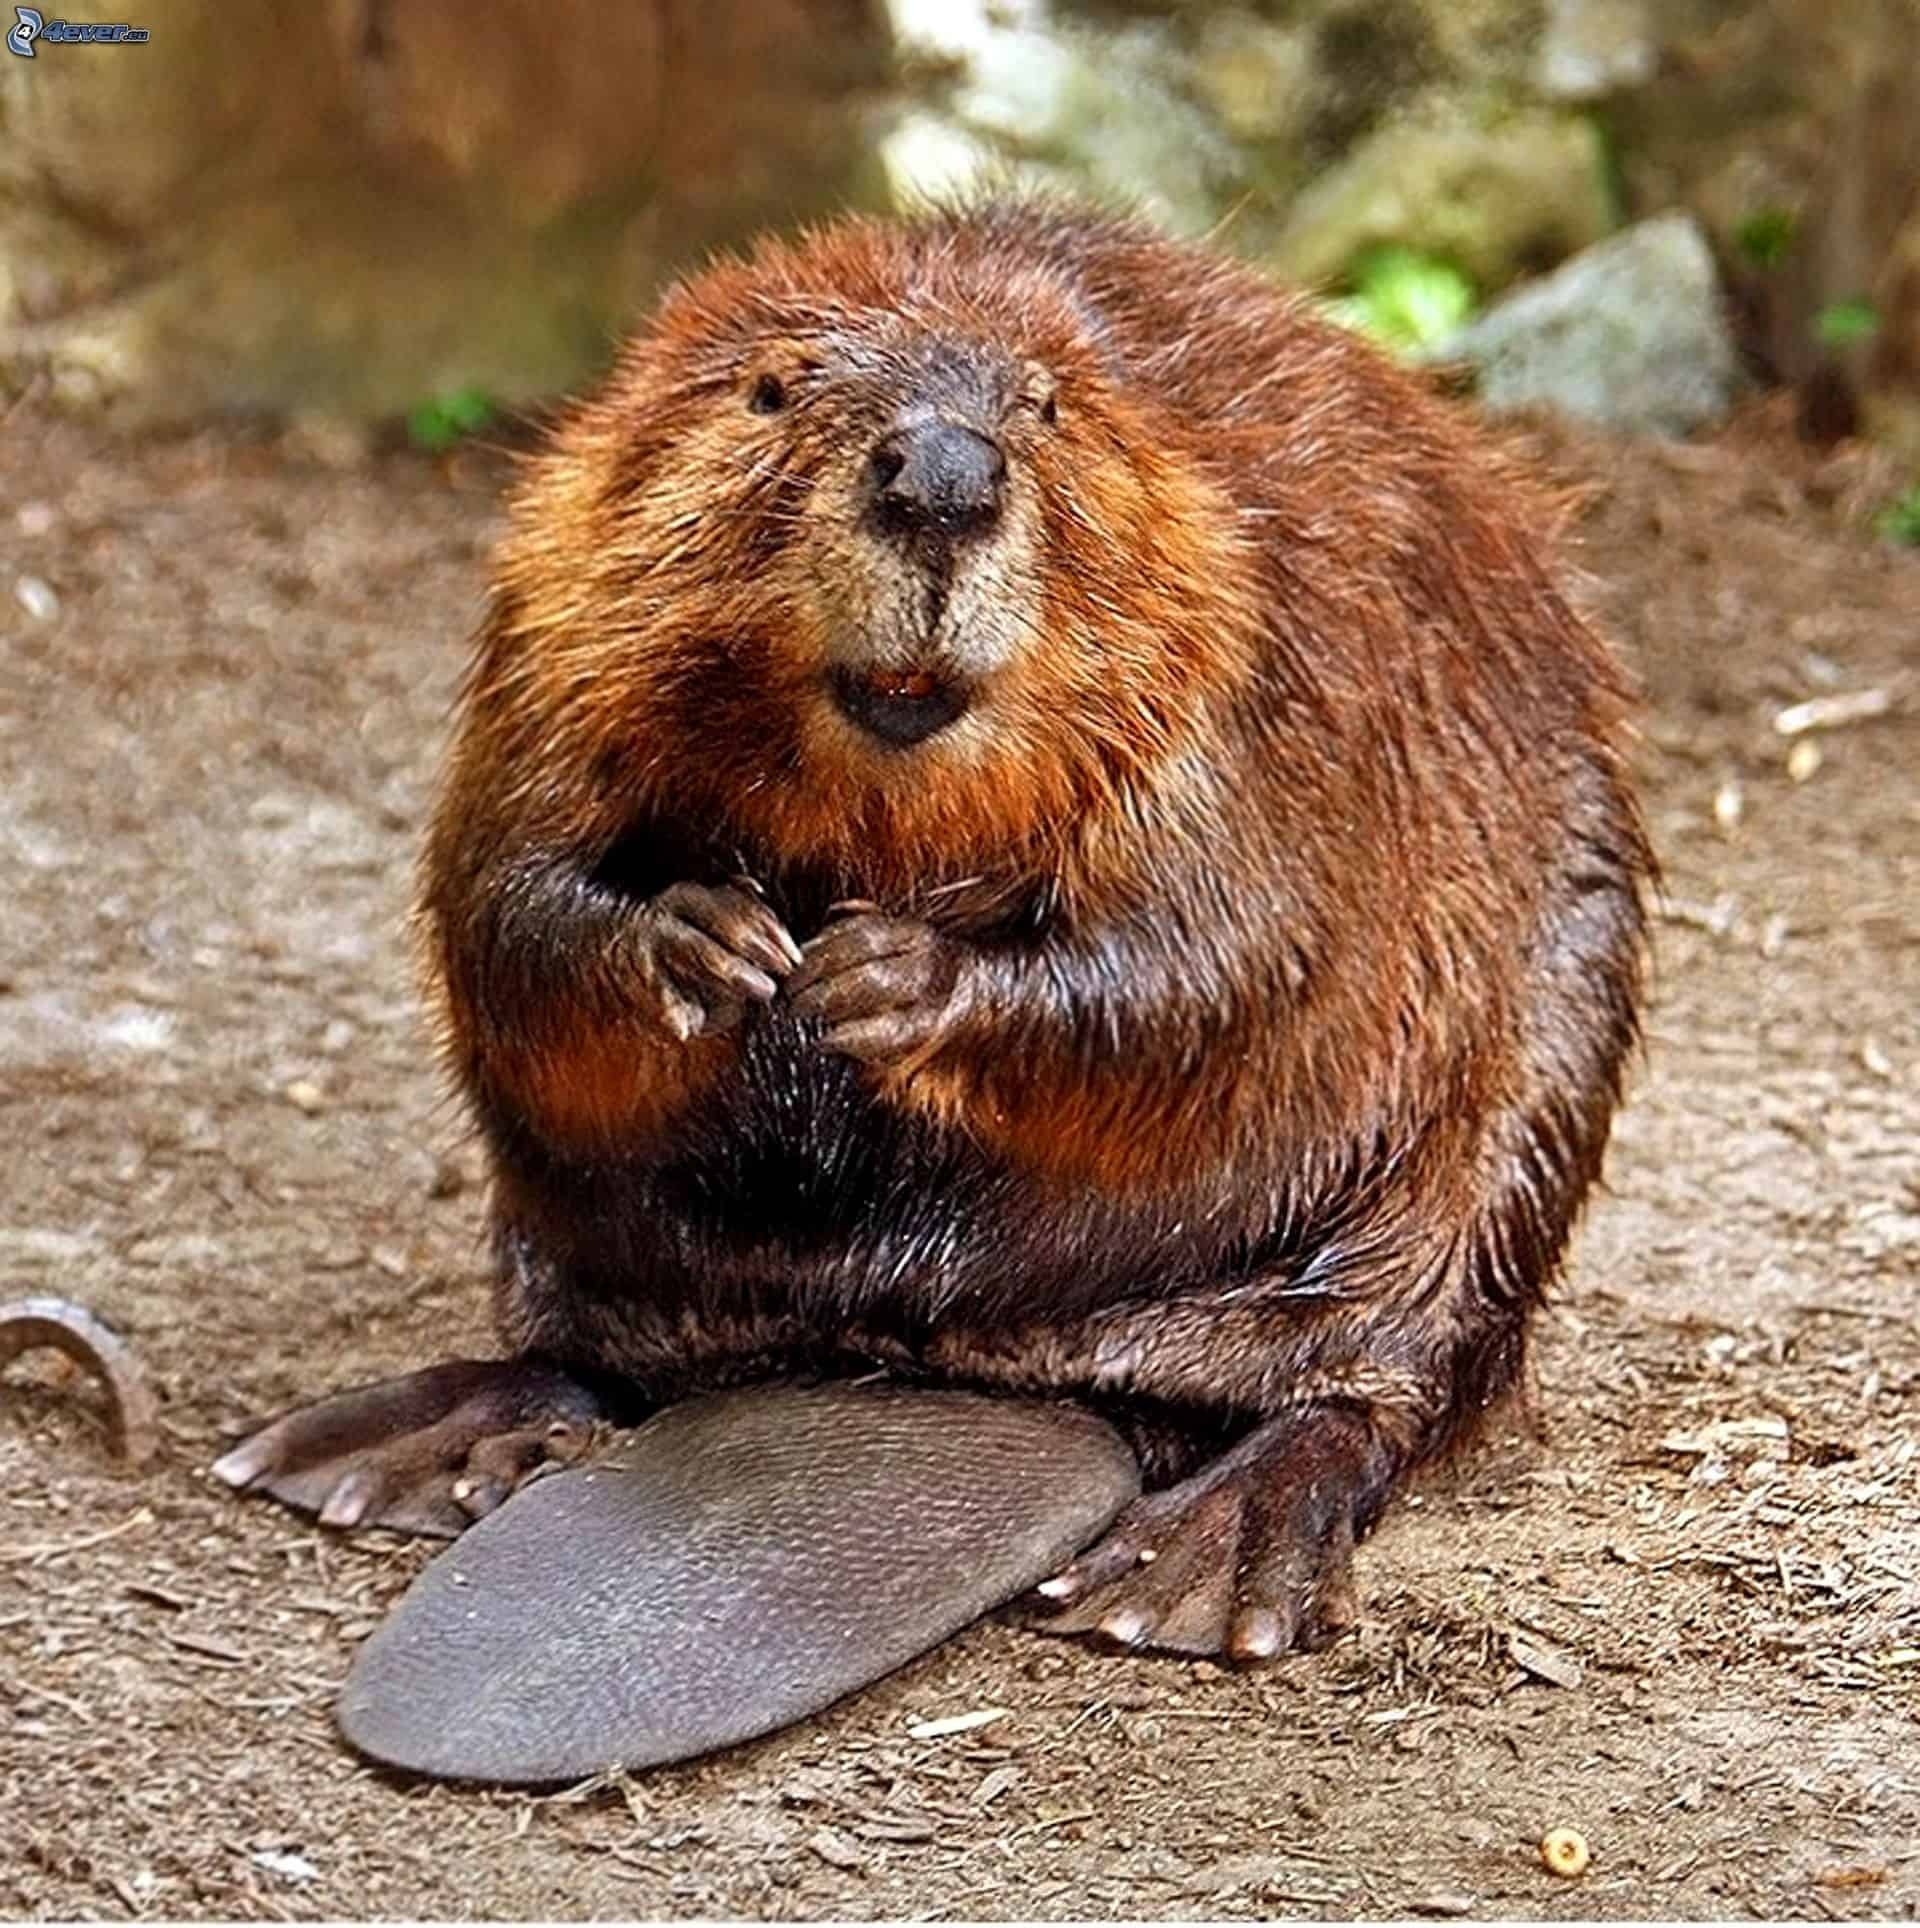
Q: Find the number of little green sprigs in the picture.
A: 5